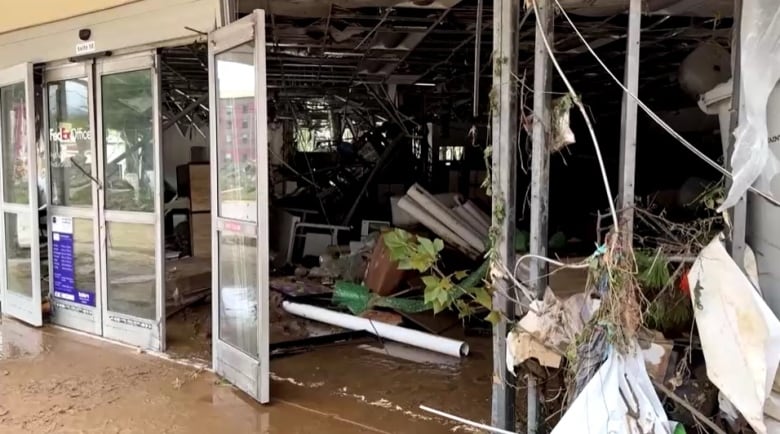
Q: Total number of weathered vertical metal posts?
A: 4